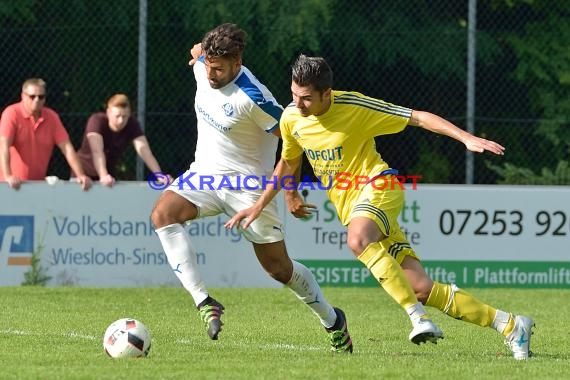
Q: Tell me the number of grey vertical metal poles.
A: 2